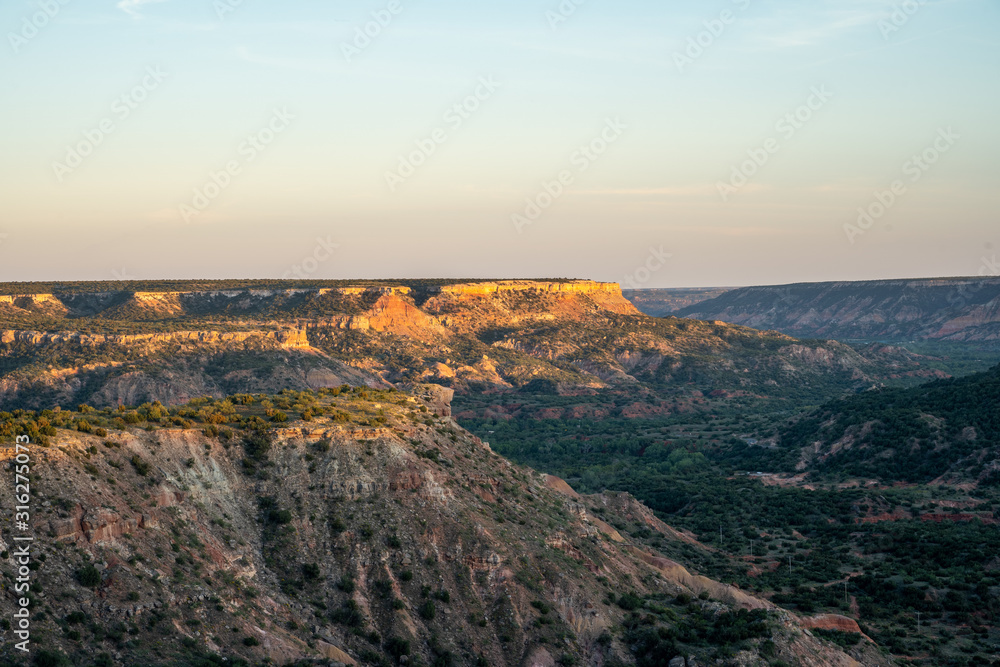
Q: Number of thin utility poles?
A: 5